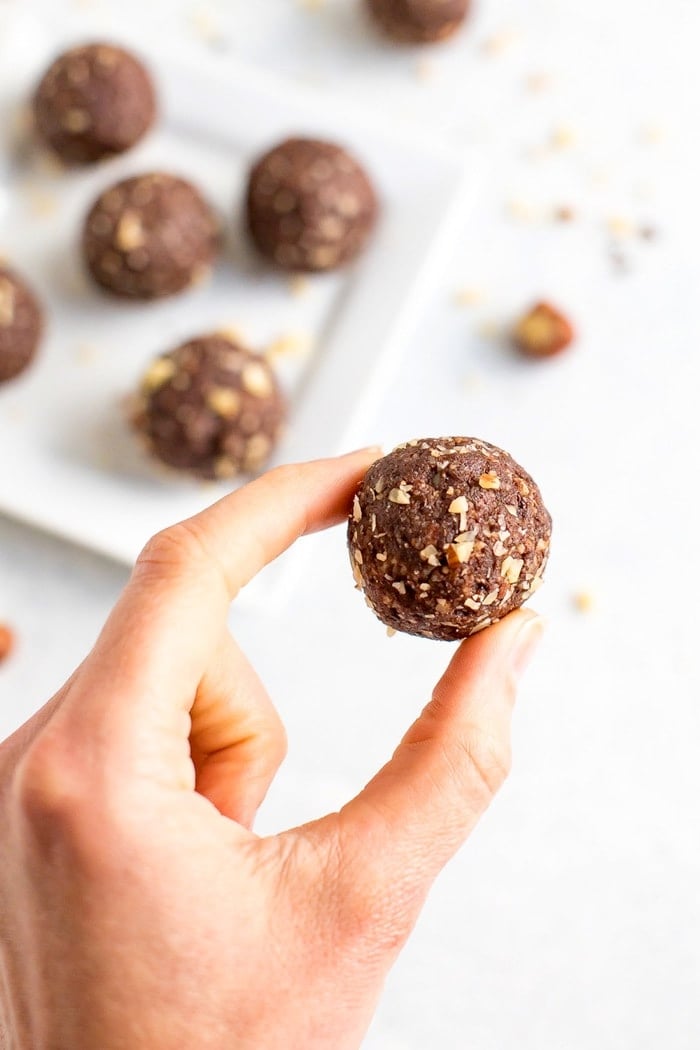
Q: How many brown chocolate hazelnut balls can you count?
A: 7